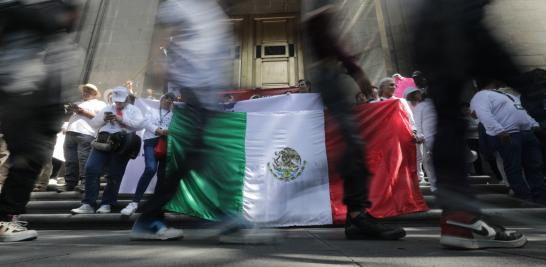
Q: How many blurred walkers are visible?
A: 4